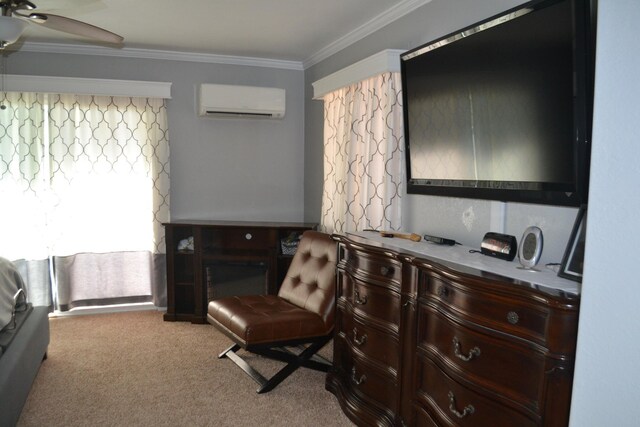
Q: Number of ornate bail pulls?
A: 5